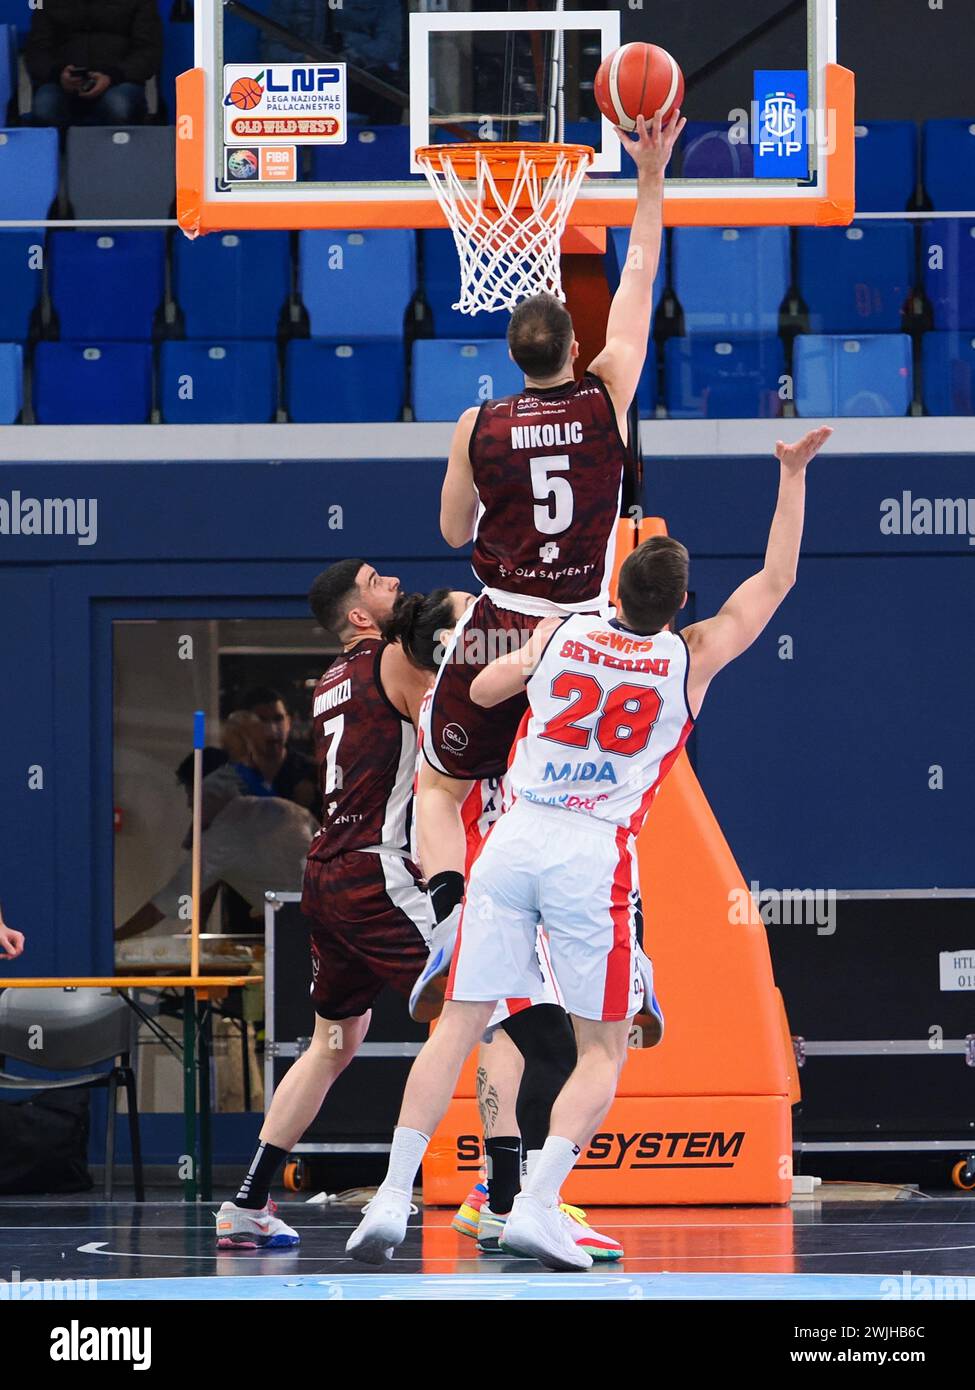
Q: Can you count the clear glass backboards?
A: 1